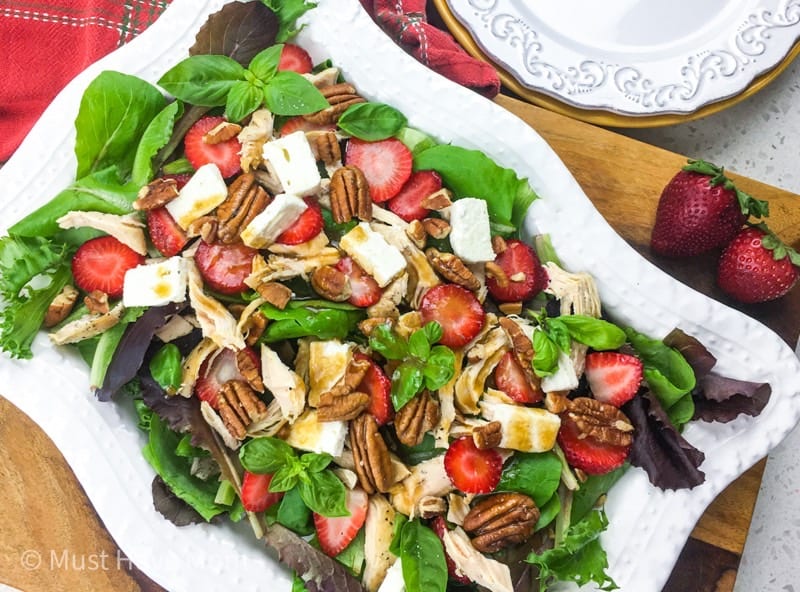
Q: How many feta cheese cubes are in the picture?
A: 11